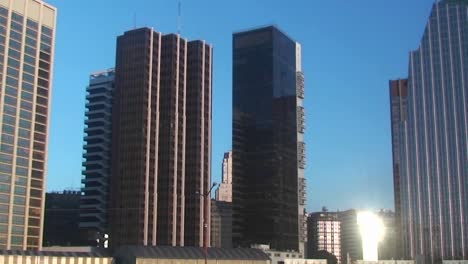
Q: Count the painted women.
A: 0